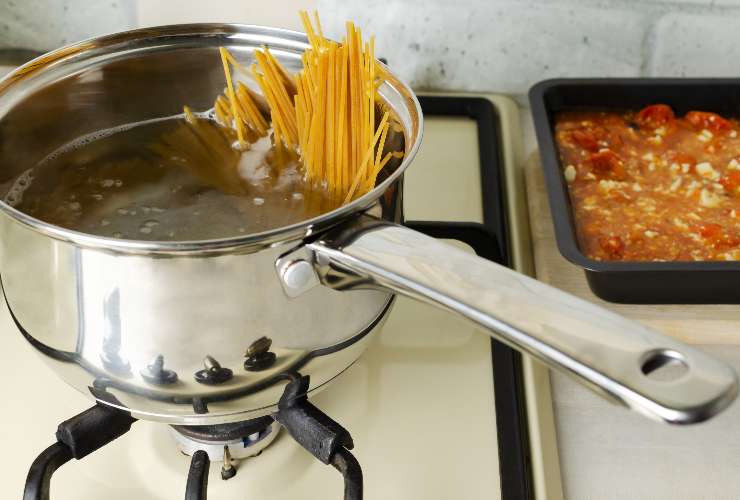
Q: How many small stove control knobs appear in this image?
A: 4